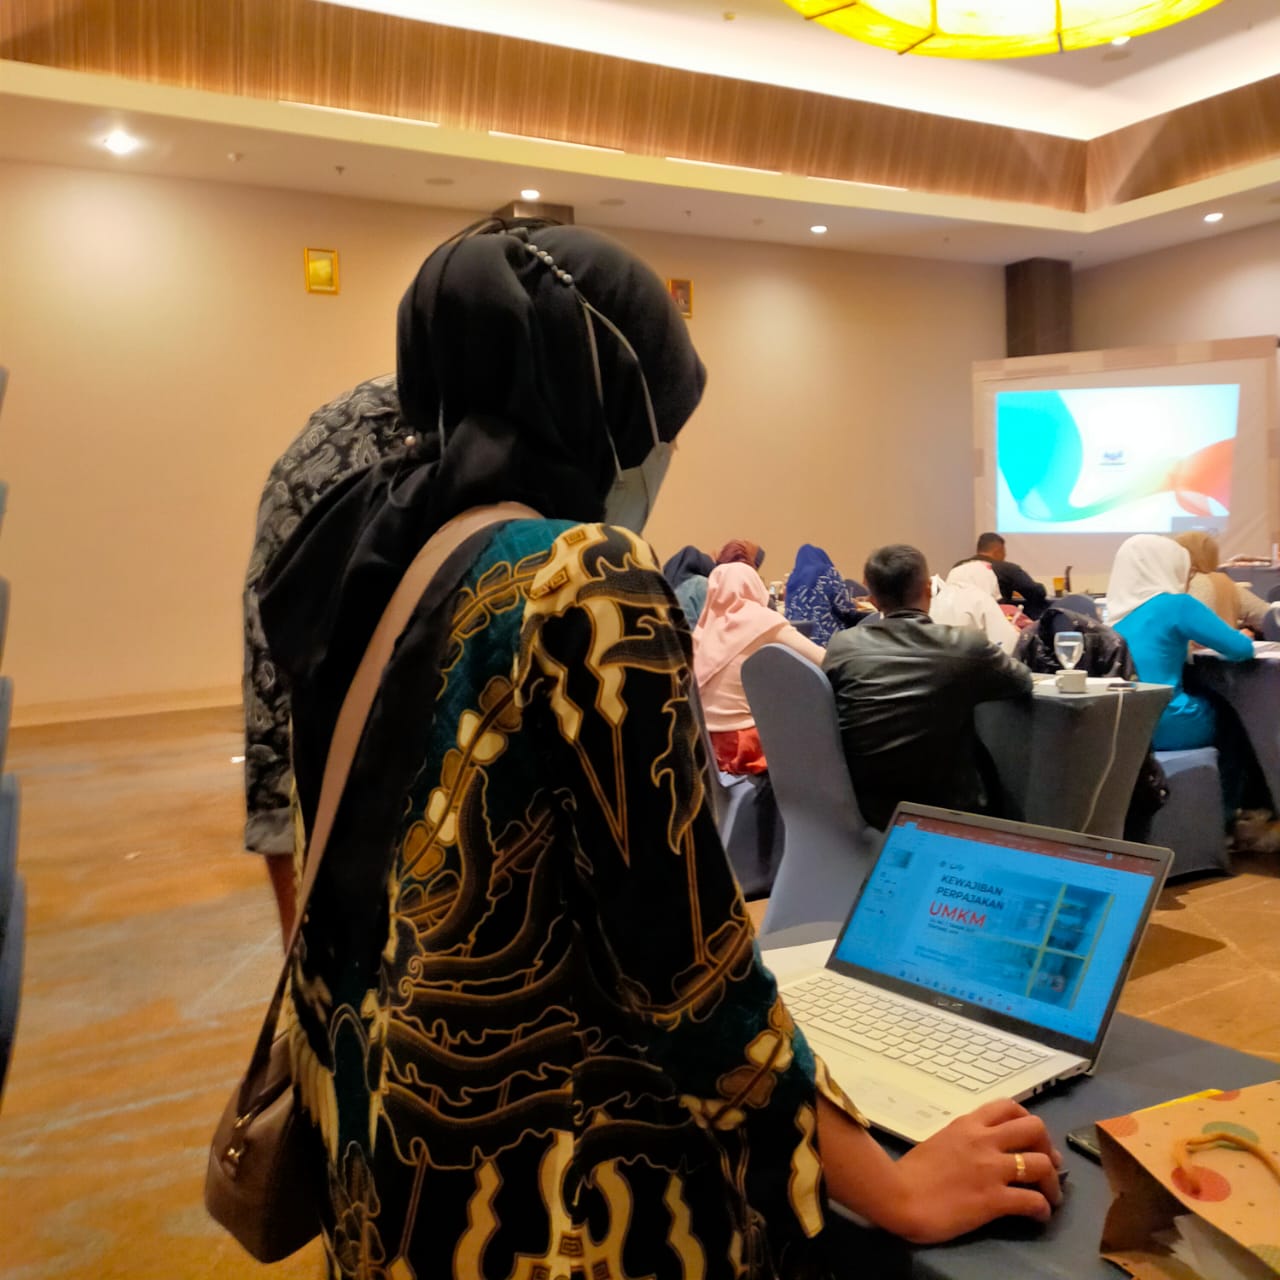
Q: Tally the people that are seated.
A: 9